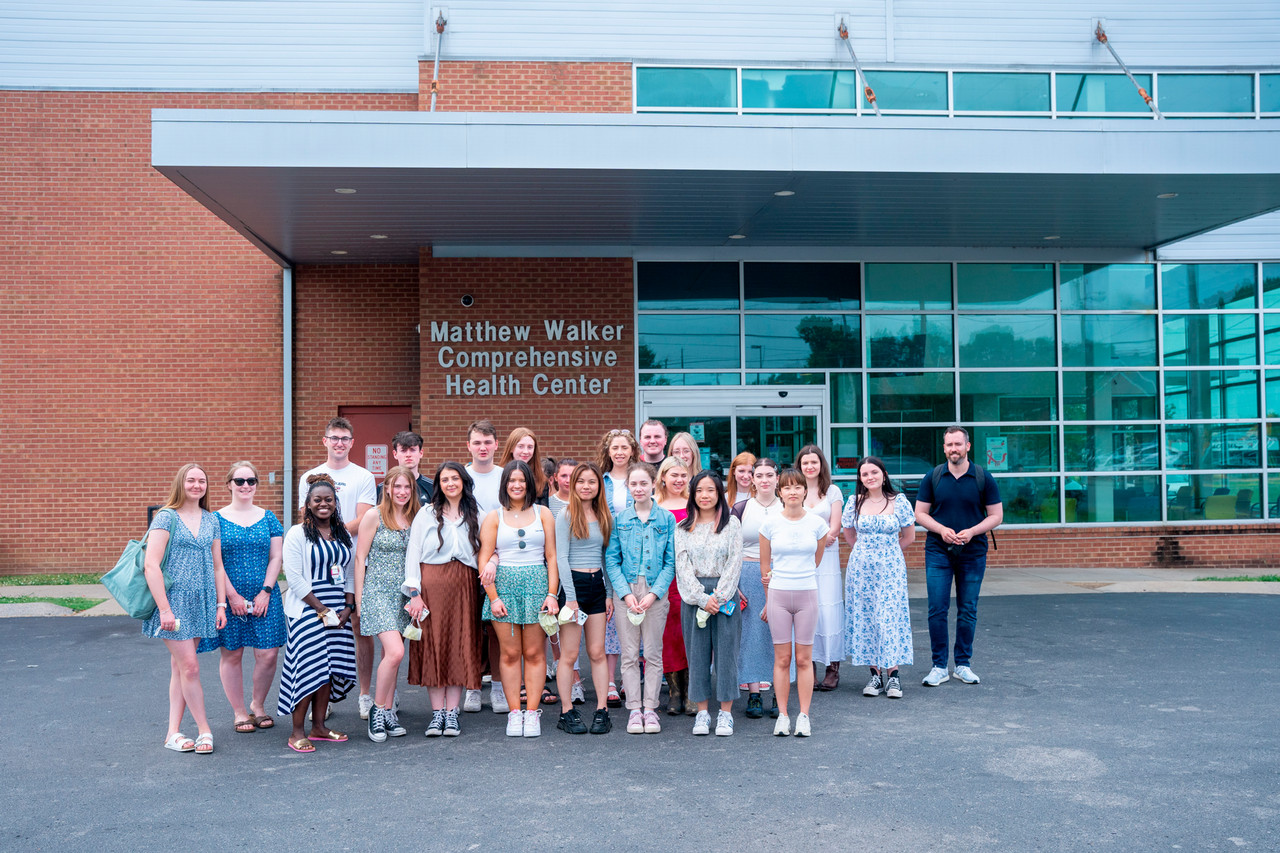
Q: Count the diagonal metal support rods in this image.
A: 3